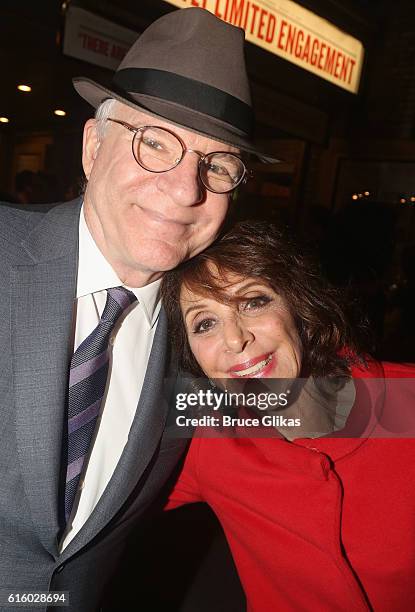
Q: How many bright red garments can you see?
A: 1